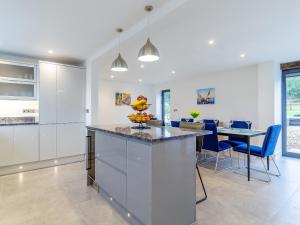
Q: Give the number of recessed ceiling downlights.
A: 7